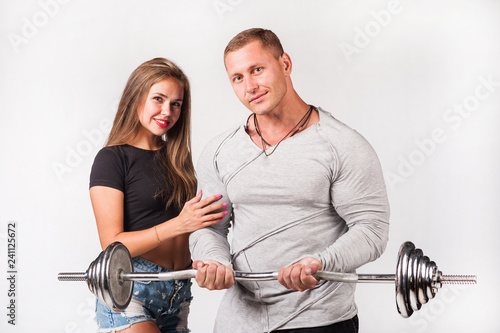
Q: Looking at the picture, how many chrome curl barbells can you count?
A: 1